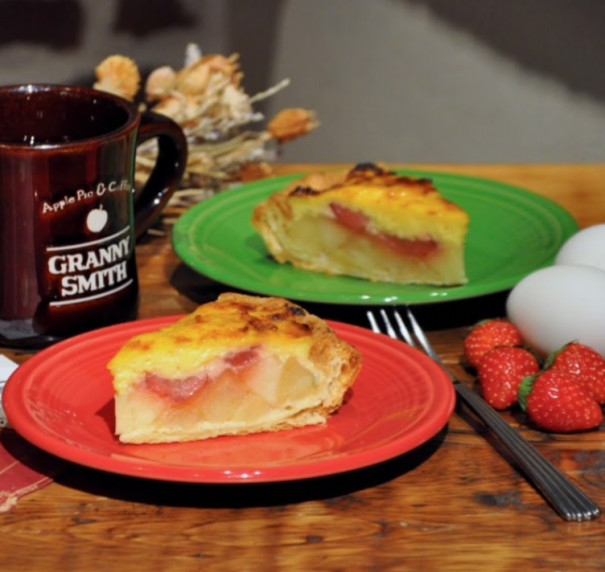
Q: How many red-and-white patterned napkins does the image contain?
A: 1